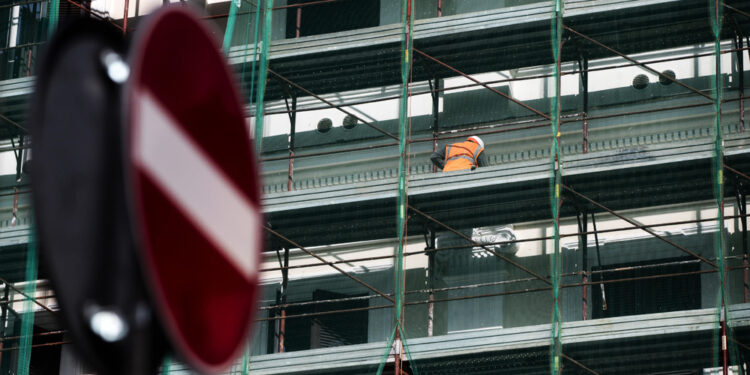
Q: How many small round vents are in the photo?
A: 4